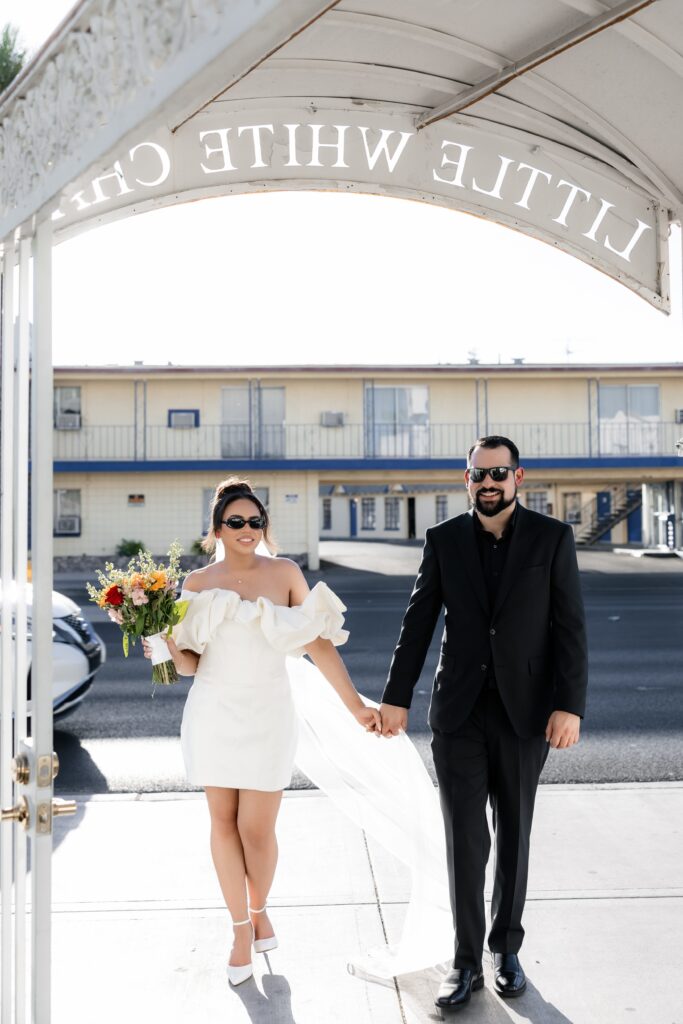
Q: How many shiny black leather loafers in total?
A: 2